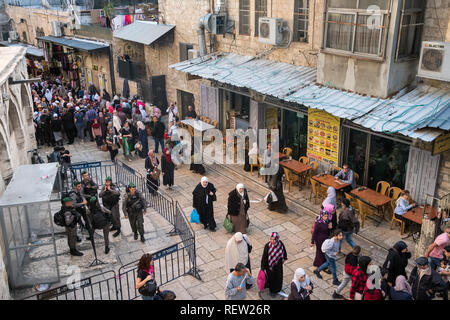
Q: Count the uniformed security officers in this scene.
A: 6